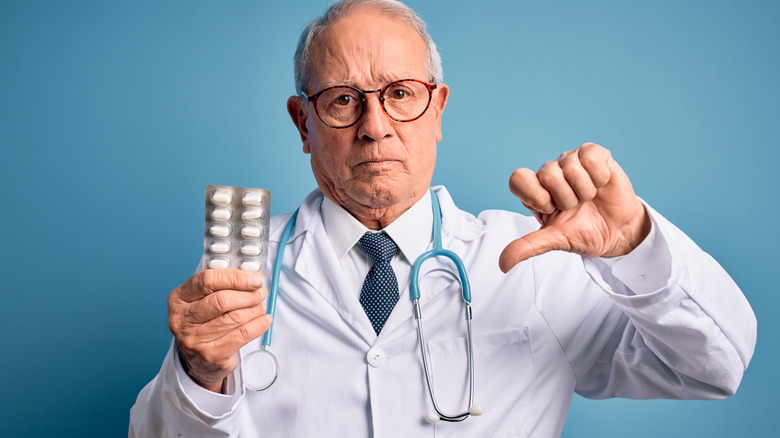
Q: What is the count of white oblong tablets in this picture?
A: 10